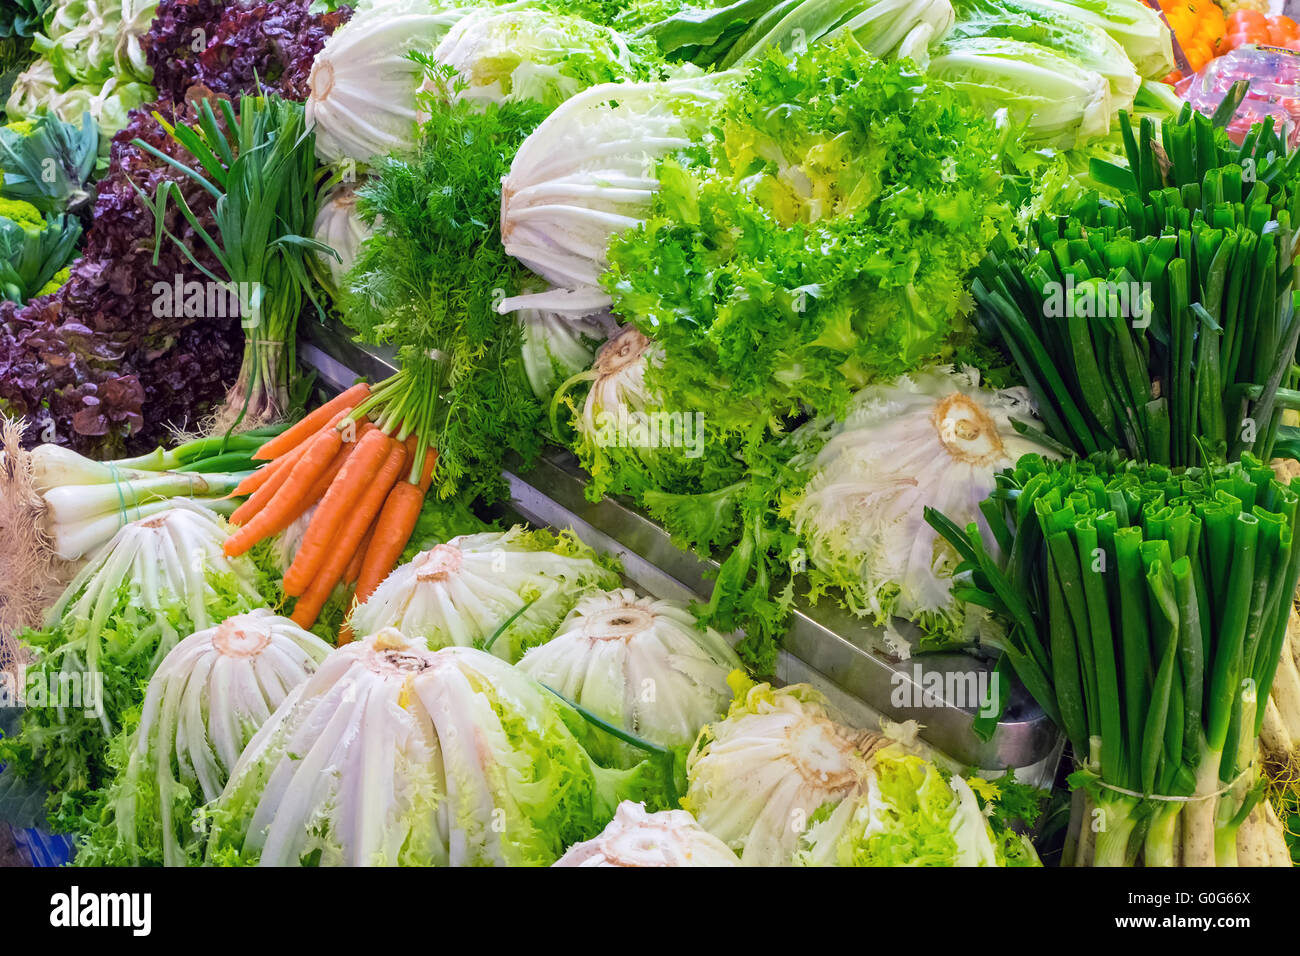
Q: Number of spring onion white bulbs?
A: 3